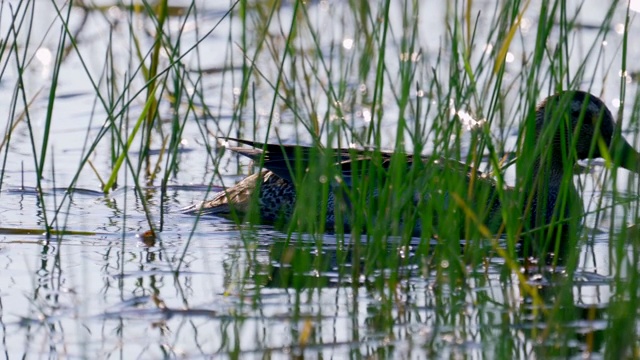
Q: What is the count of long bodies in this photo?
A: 1